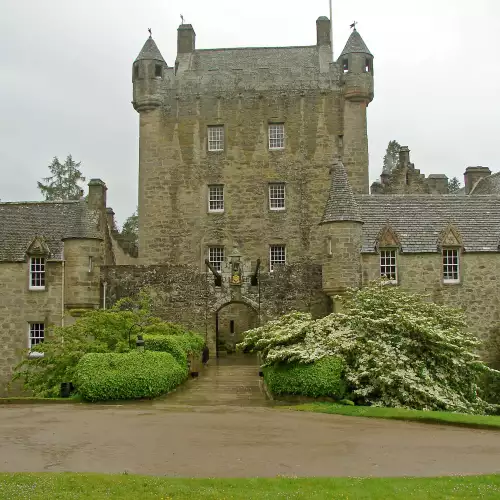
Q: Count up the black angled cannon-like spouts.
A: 2